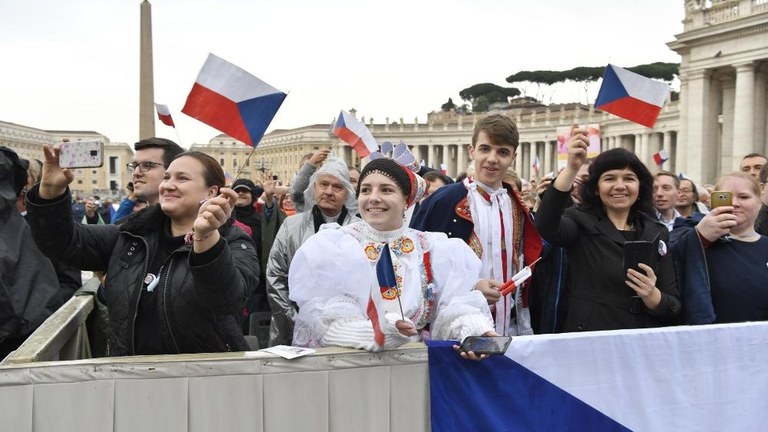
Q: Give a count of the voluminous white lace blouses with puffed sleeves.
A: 1